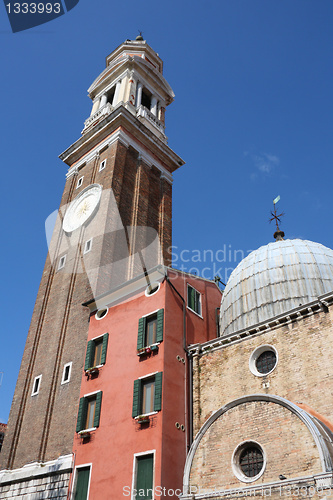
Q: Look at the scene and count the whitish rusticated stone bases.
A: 1